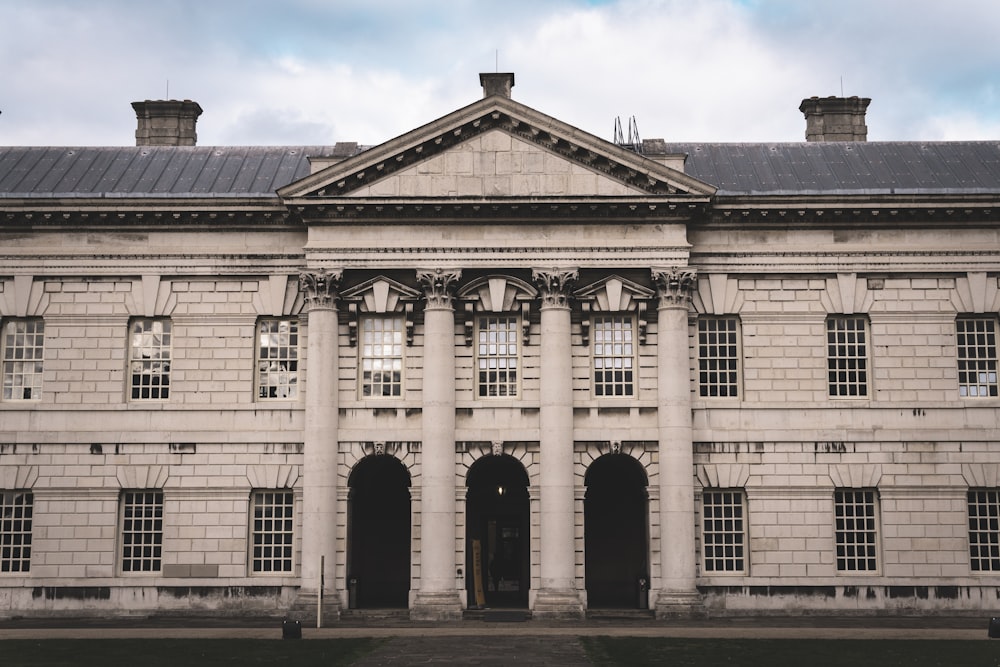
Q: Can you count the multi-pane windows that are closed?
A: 15